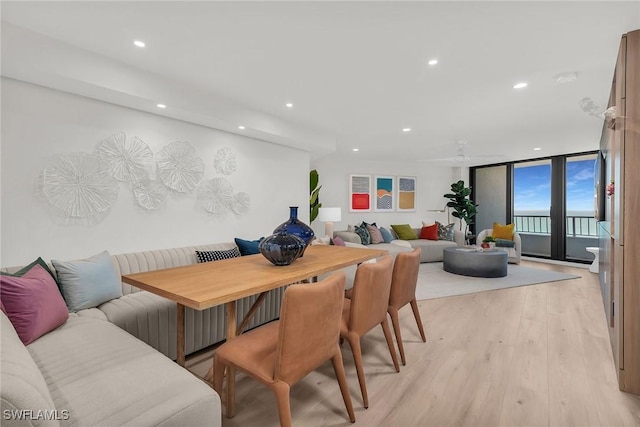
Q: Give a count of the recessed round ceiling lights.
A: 9